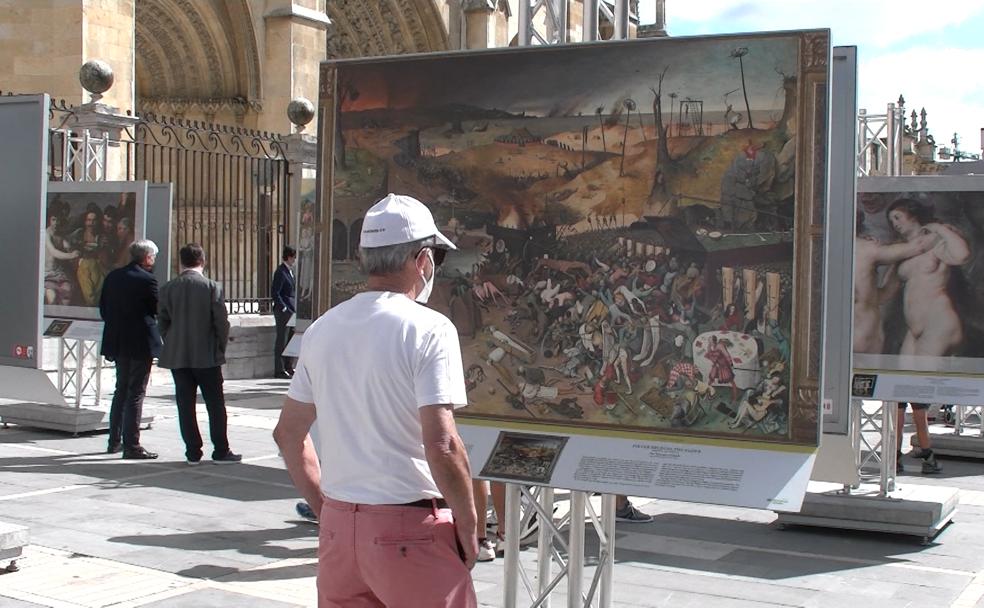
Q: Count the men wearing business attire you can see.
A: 3